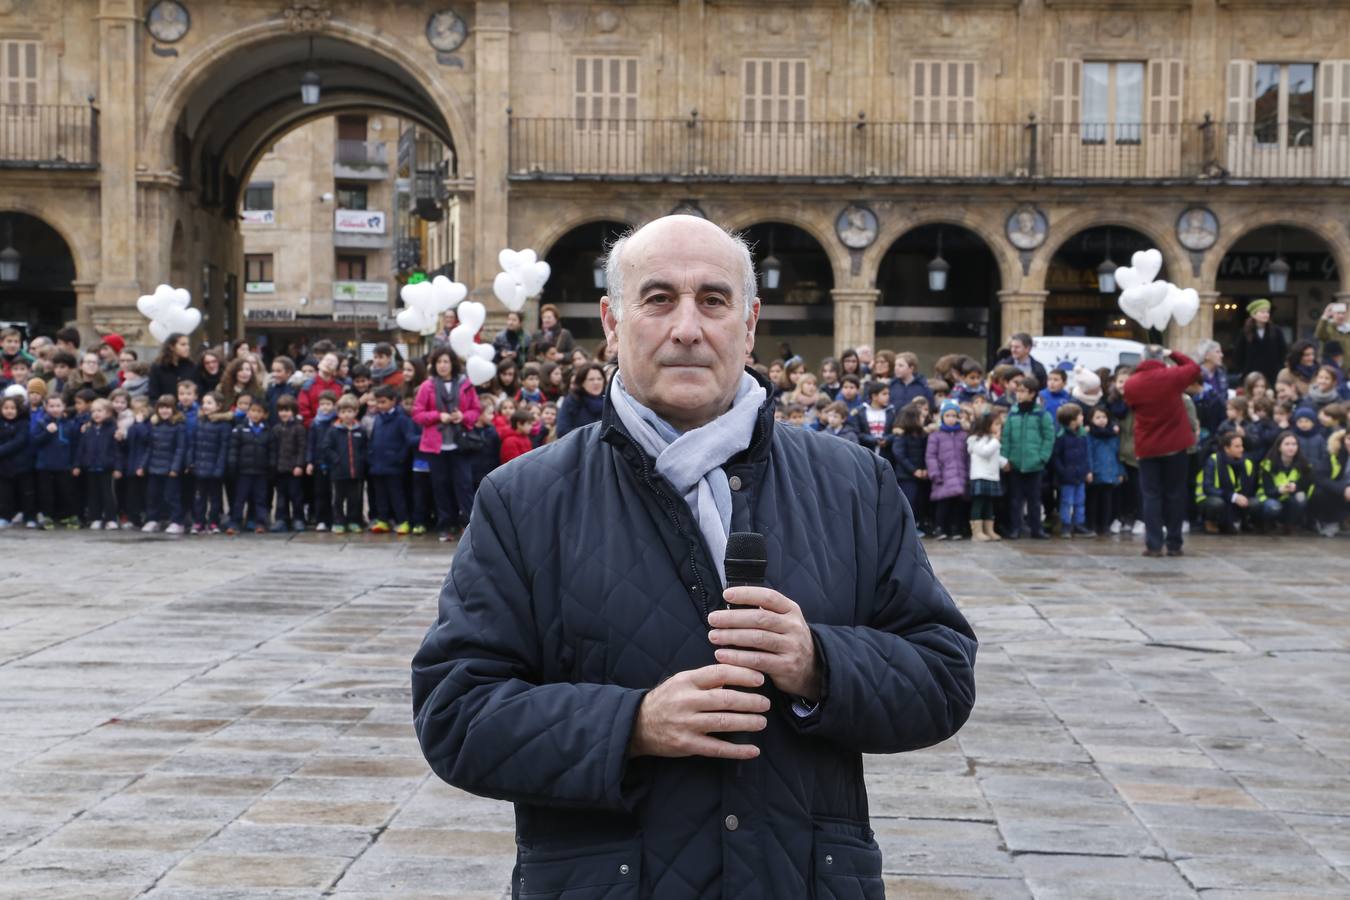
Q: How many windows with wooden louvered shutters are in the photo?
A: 6